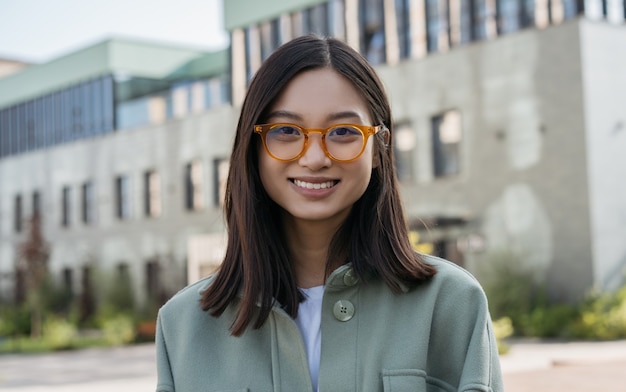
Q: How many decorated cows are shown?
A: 0